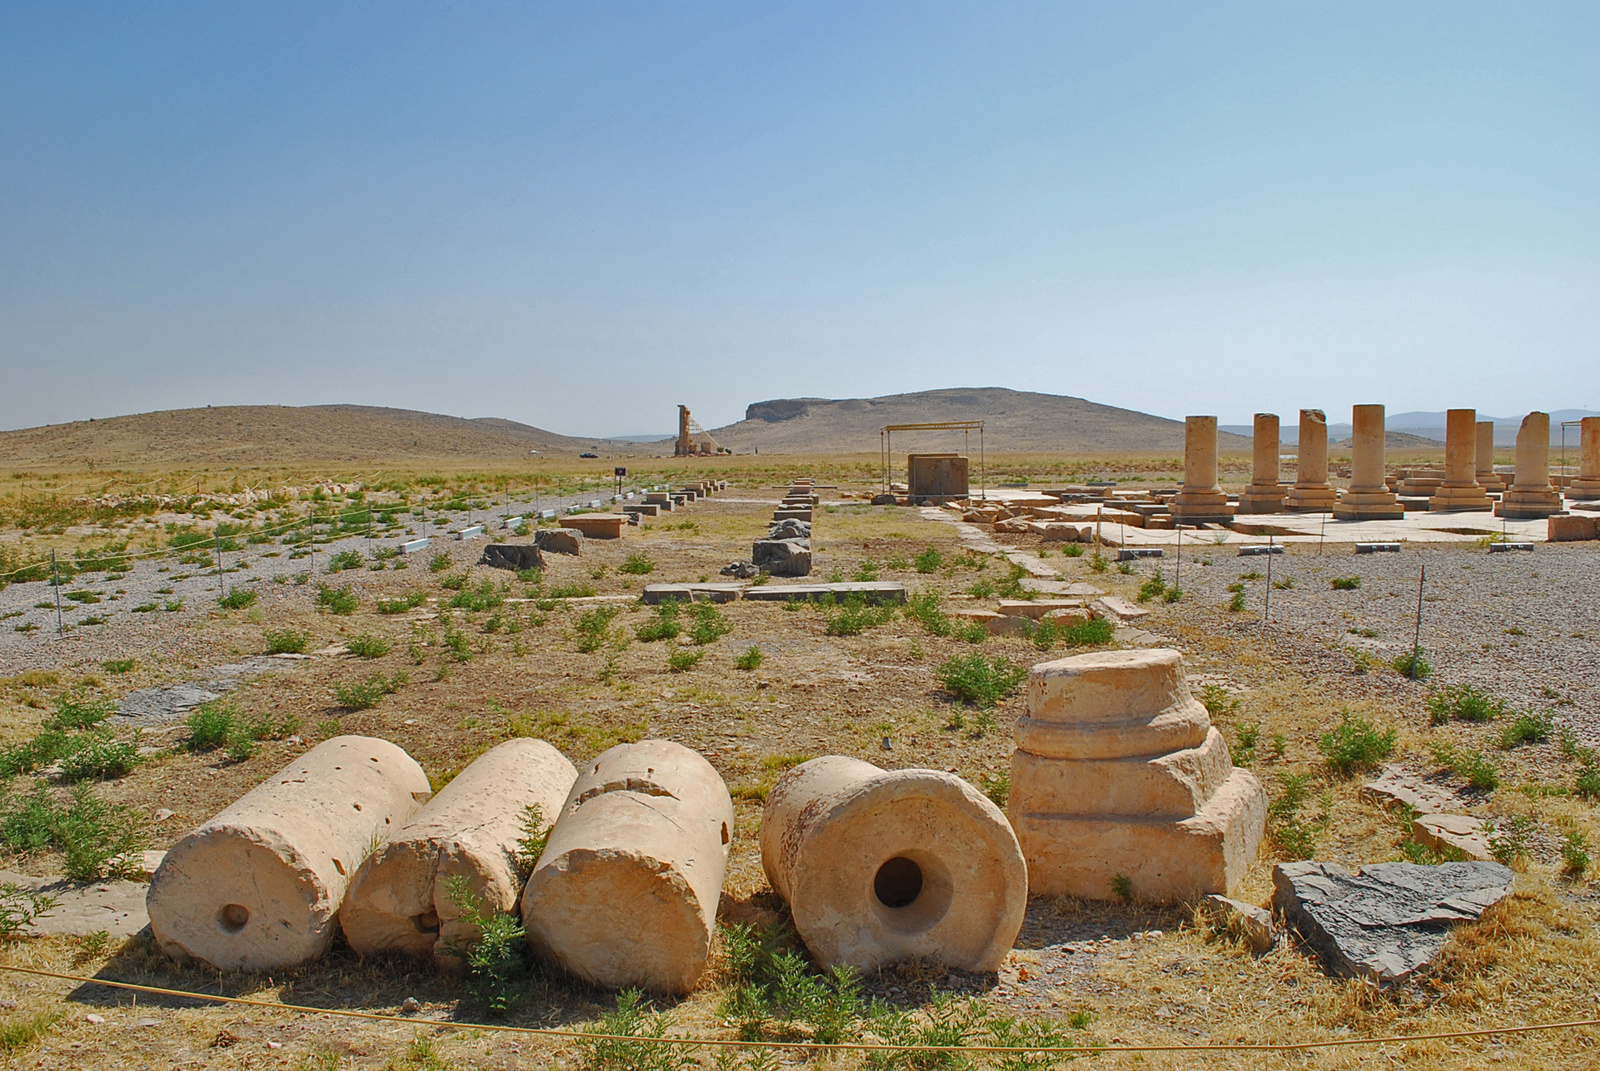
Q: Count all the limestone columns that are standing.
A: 8